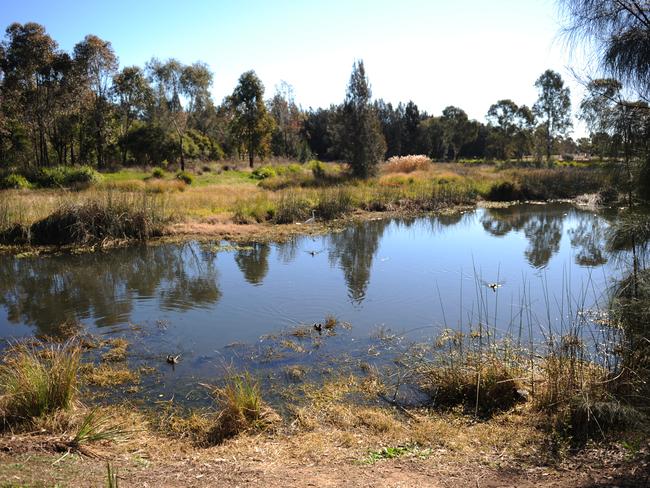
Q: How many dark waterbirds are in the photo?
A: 4